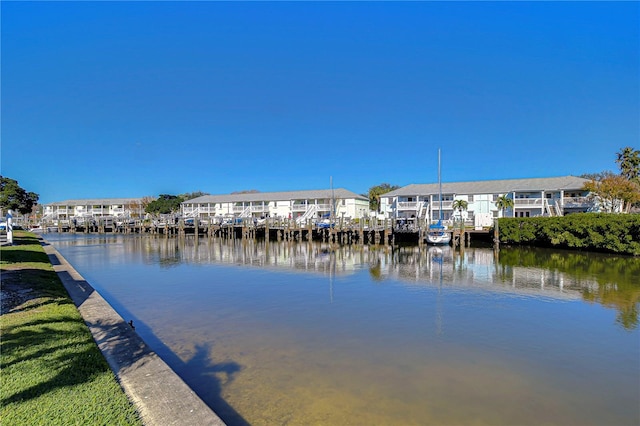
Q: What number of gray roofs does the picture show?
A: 3